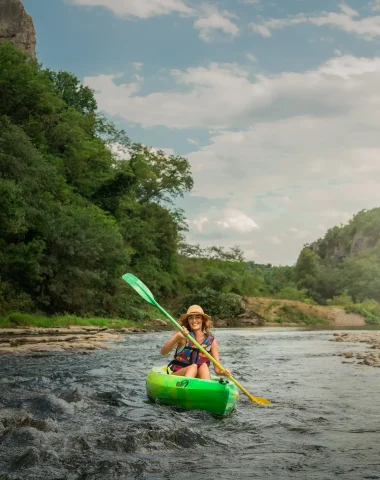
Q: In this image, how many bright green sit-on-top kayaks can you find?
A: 1